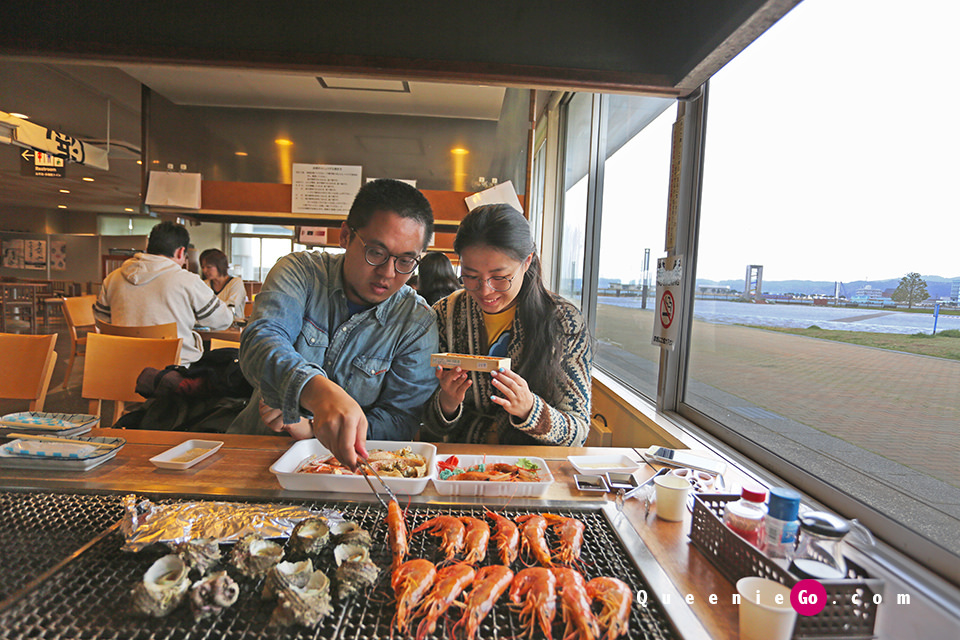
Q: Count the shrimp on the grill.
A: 12